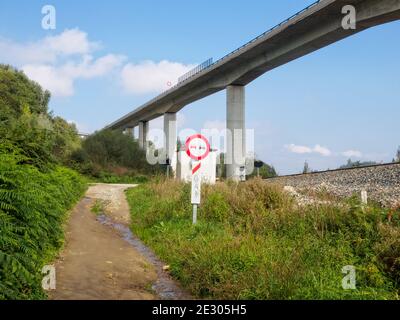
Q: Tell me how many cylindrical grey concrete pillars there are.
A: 4